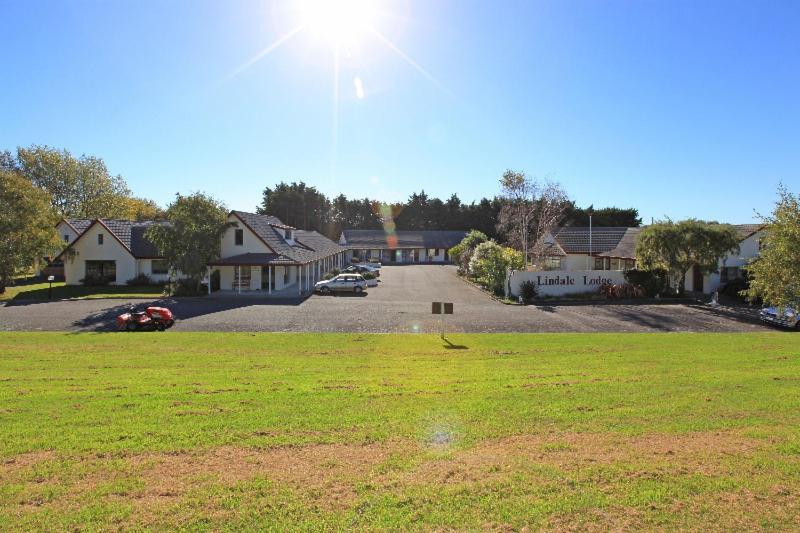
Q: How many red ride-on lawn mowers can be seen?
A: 1